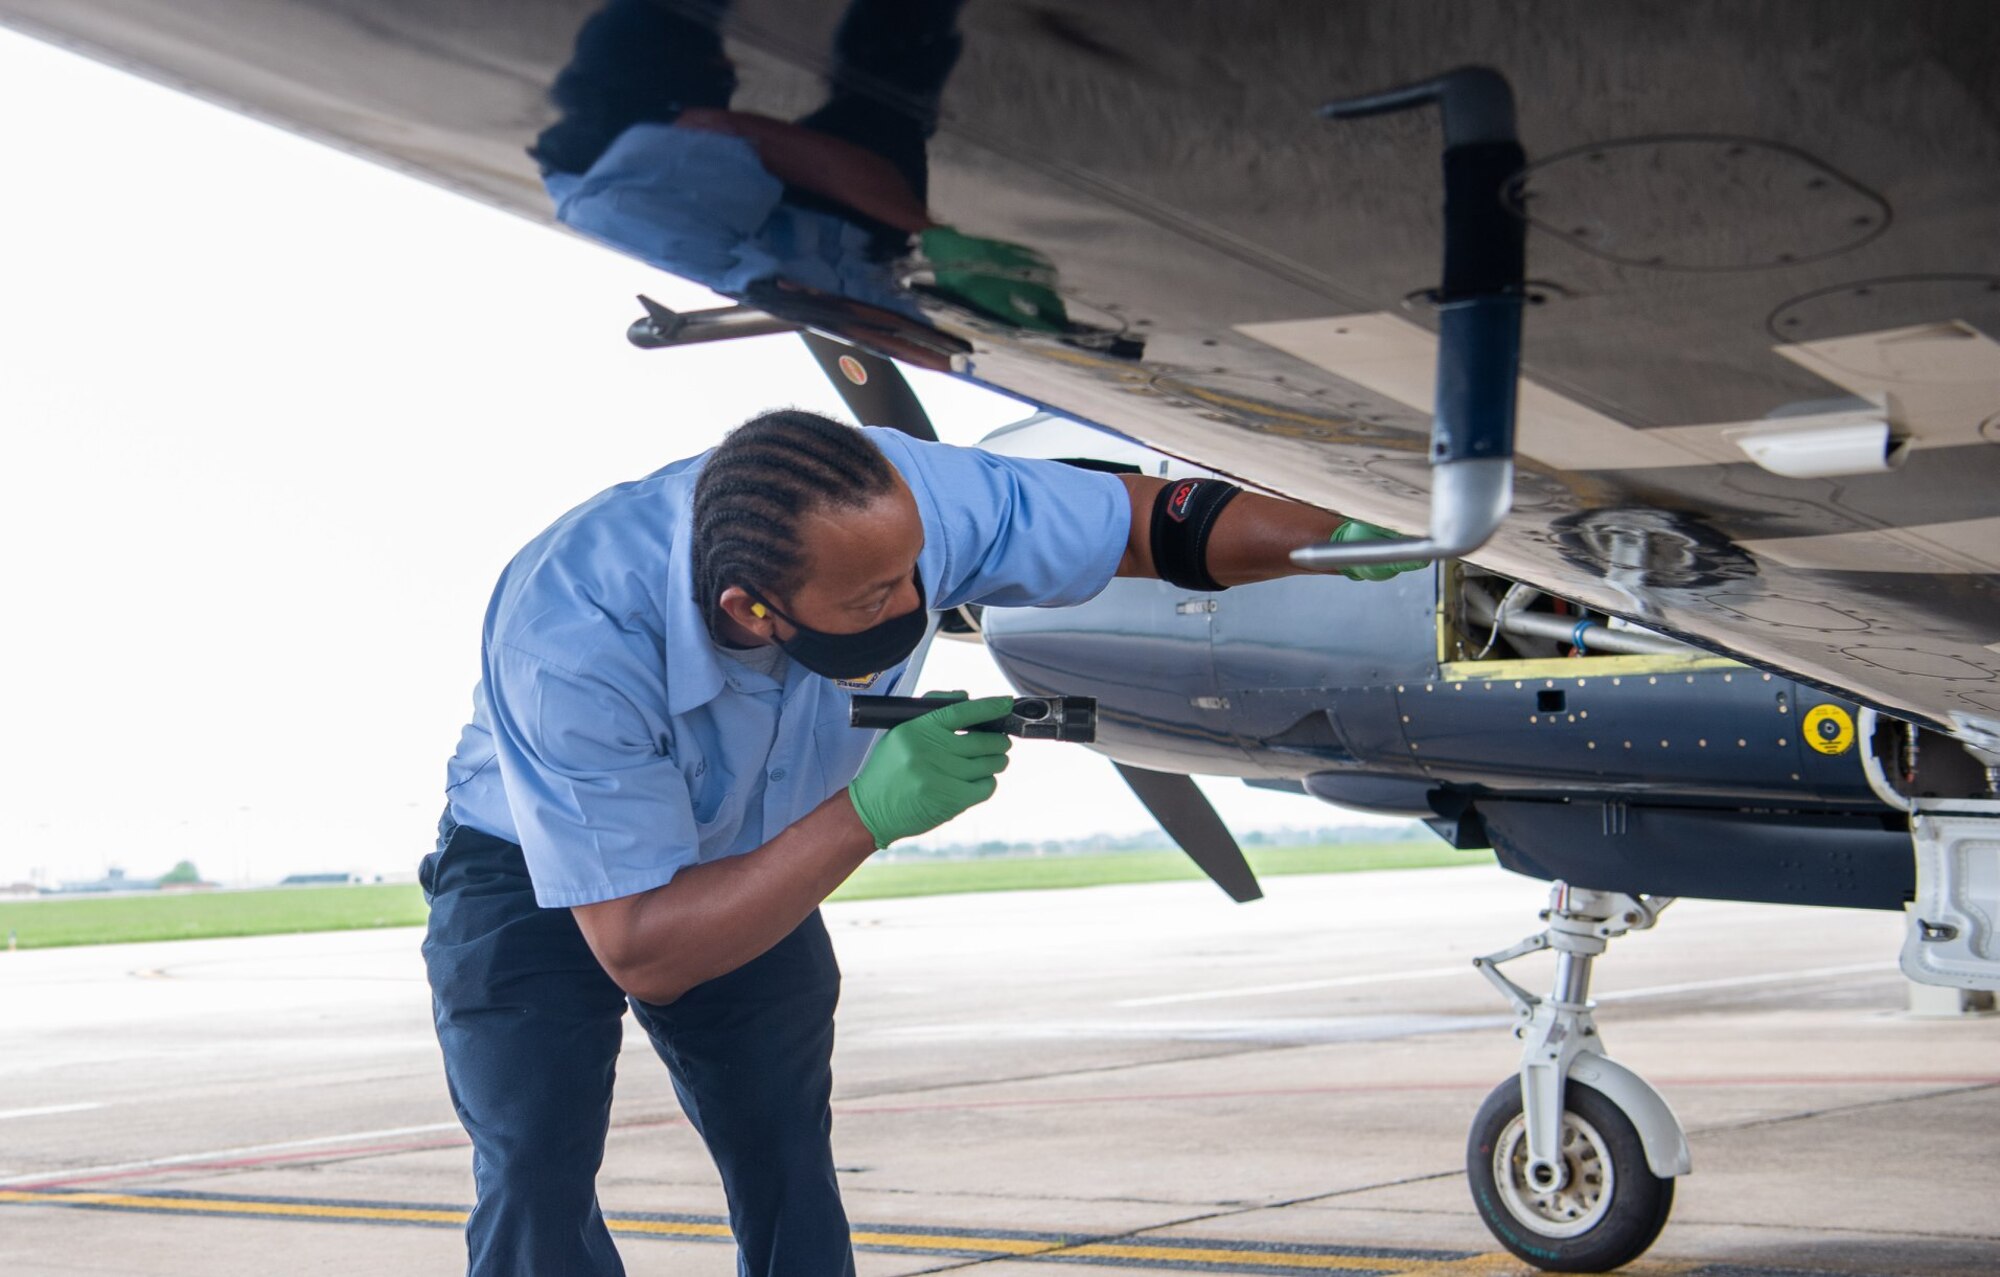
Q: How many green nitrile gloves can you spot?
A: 2